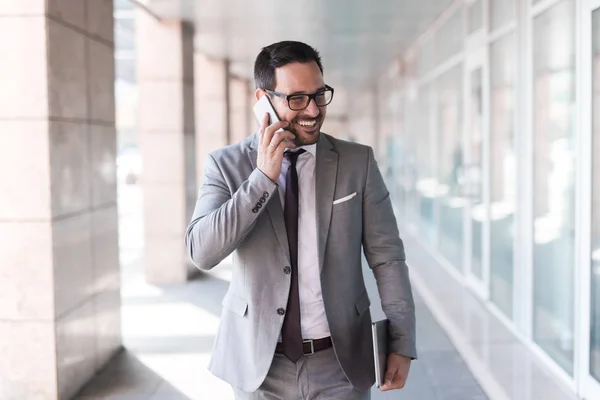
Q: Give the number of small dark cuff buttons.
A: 4